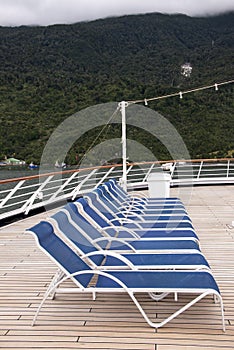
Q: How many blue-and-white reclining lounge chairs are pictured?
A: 10